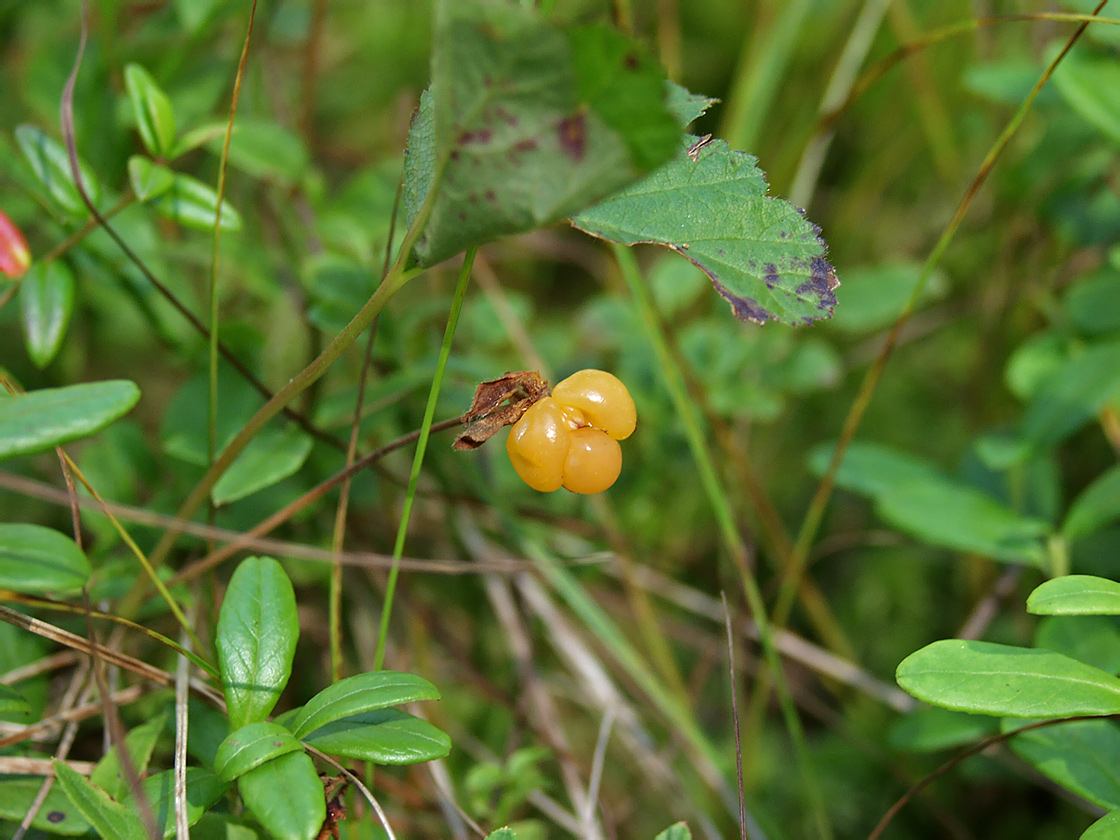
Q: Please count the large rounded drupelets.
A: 3